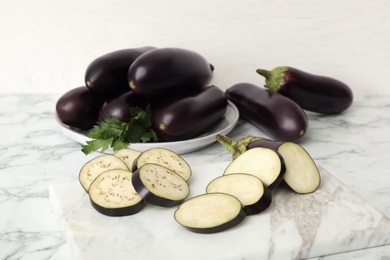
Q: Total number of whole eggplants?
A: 7